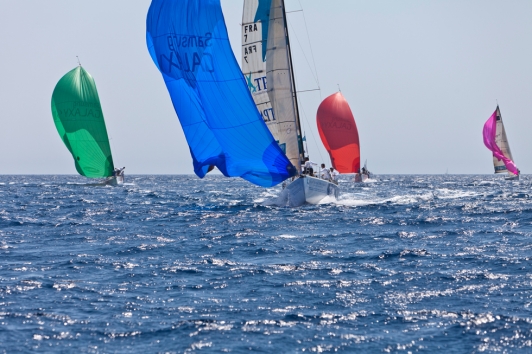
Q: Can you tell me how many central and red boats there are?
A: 2